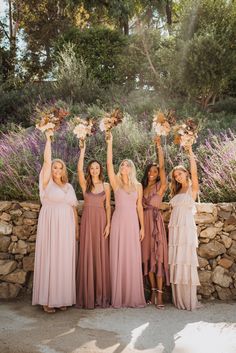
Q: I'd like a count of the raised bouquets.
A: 5